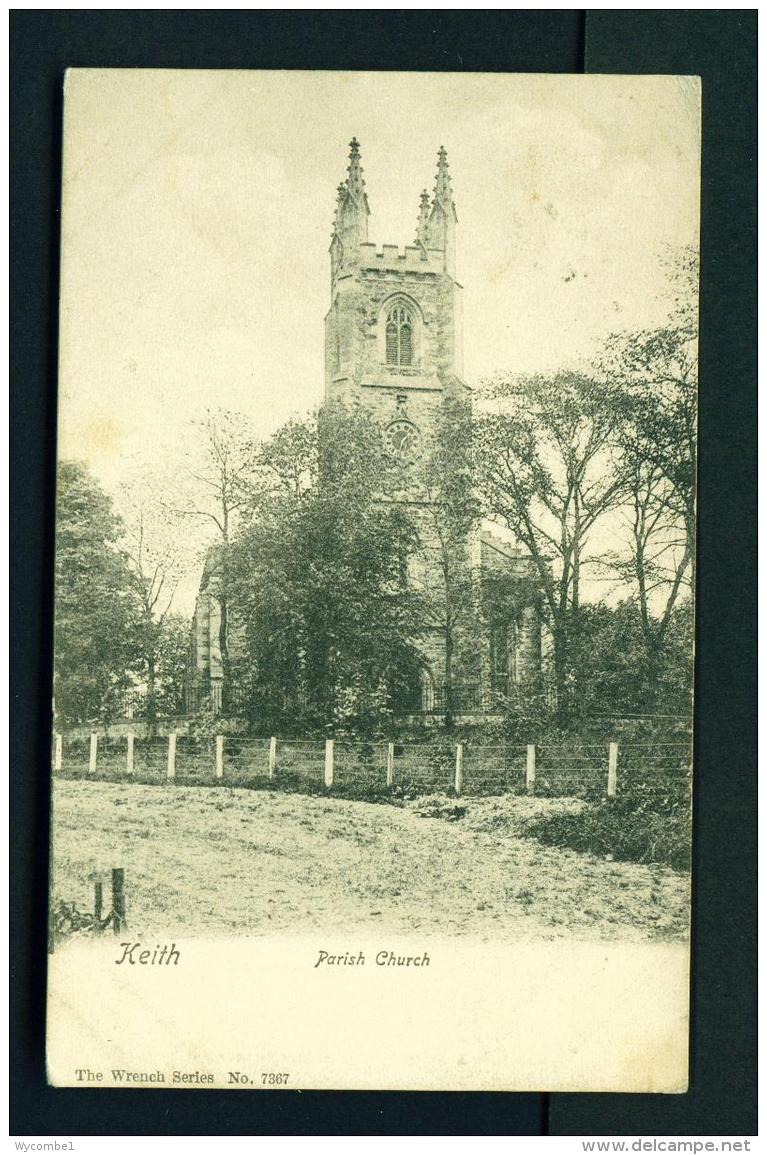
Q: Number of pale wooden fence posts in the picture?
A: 11